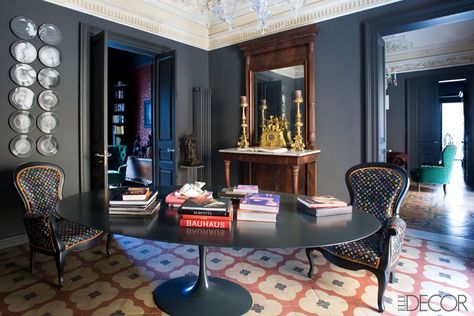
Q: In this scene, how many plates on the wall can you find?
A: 12